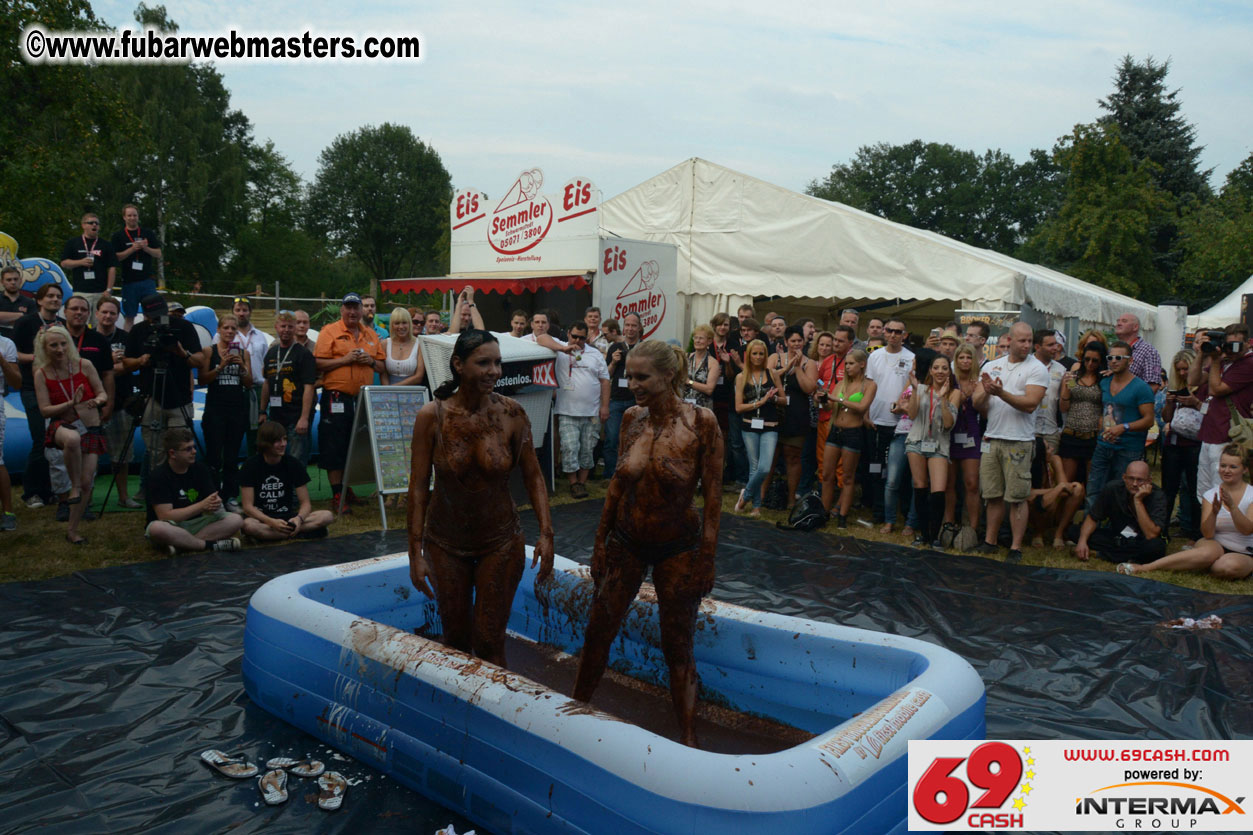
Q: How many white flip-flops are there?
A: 4